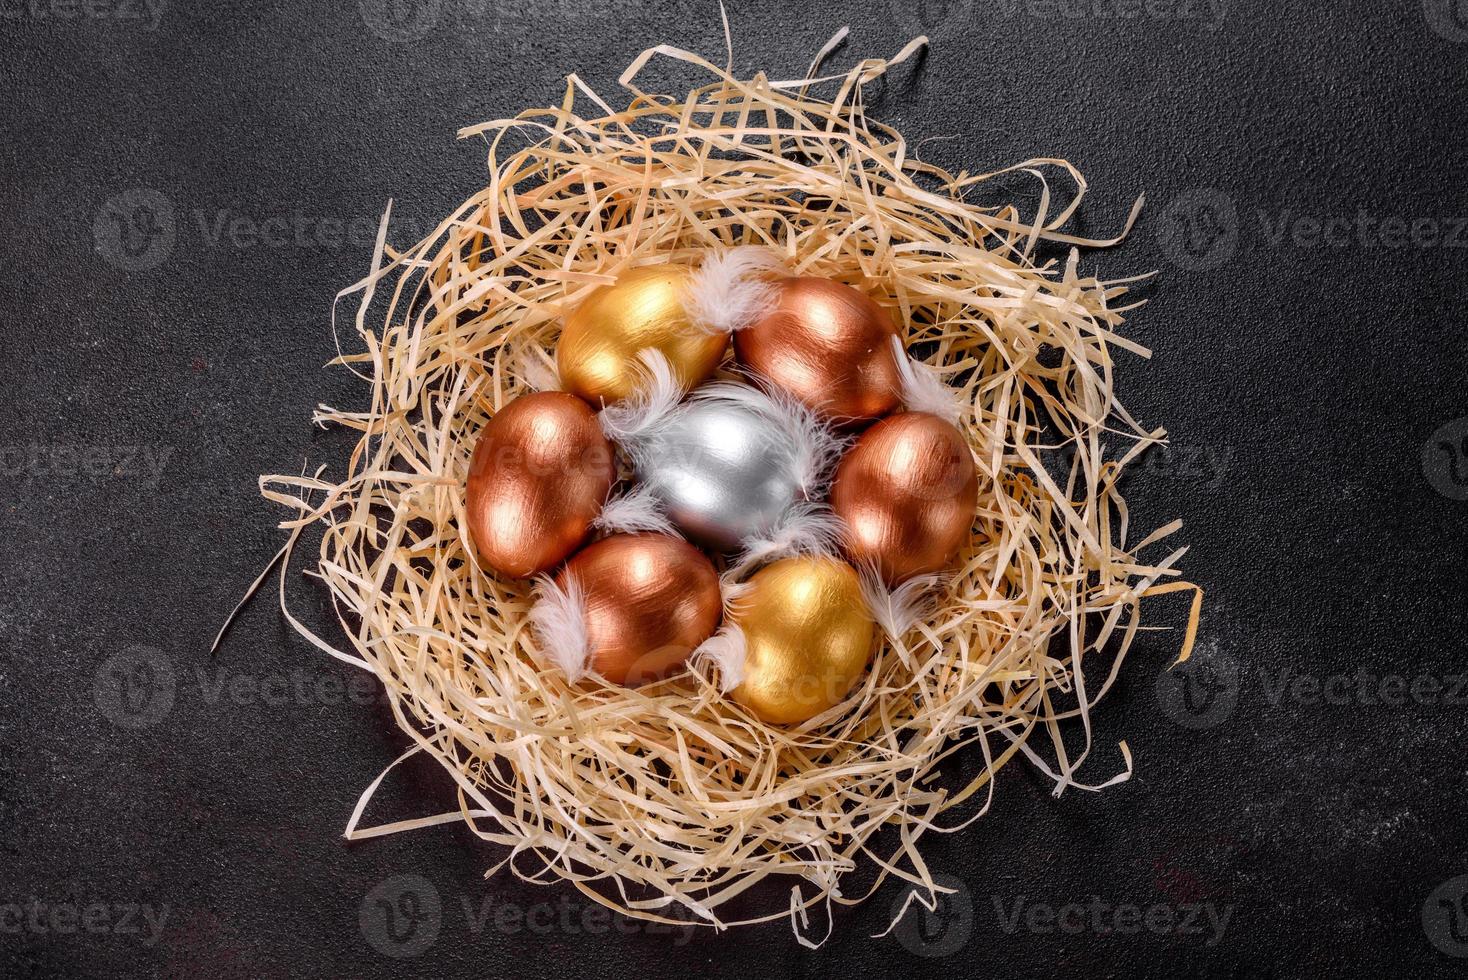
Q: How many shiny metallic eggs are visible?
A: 7